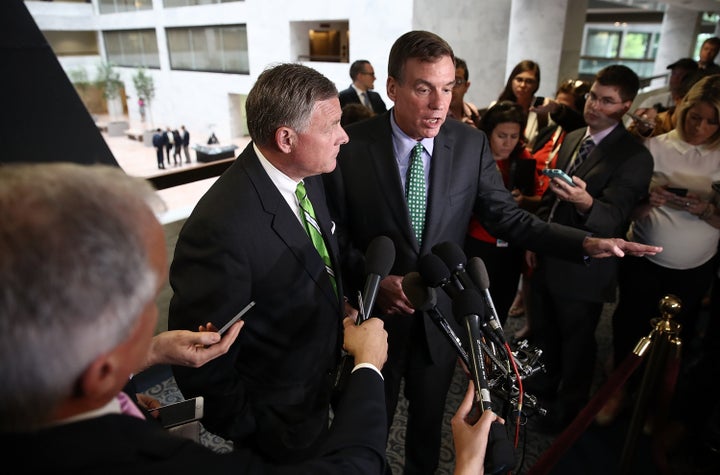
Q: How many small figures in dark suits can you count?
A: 4